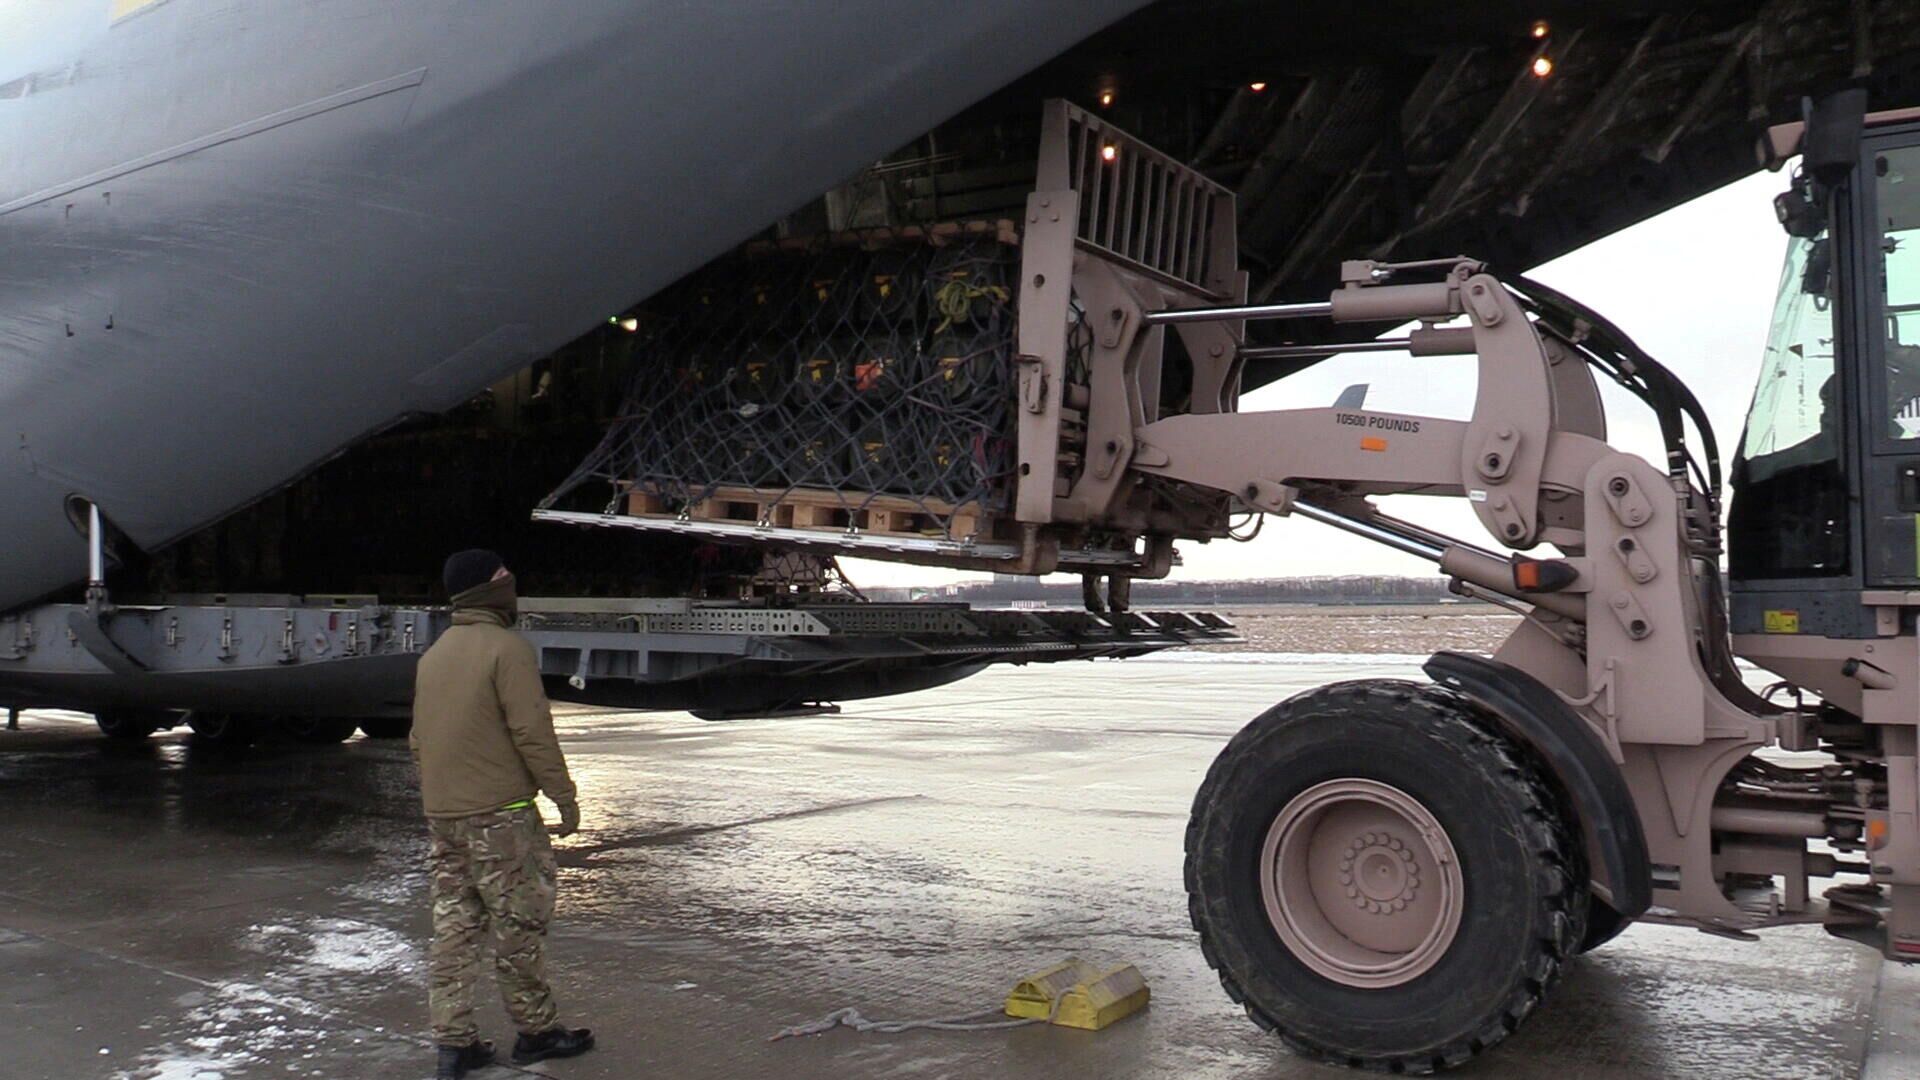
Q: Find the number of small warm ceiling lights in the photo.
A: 5